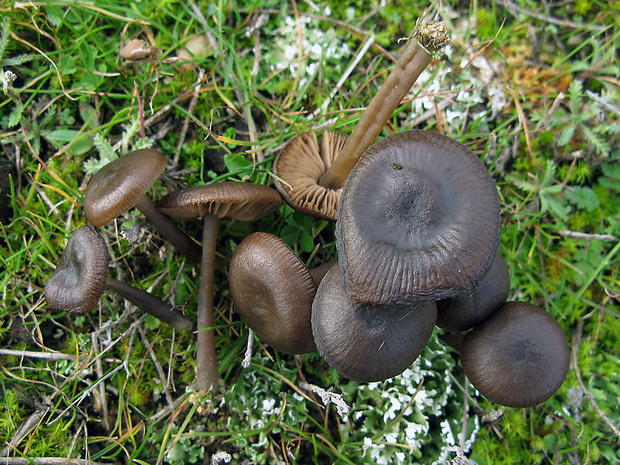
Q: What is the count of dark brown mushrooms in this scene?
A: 9